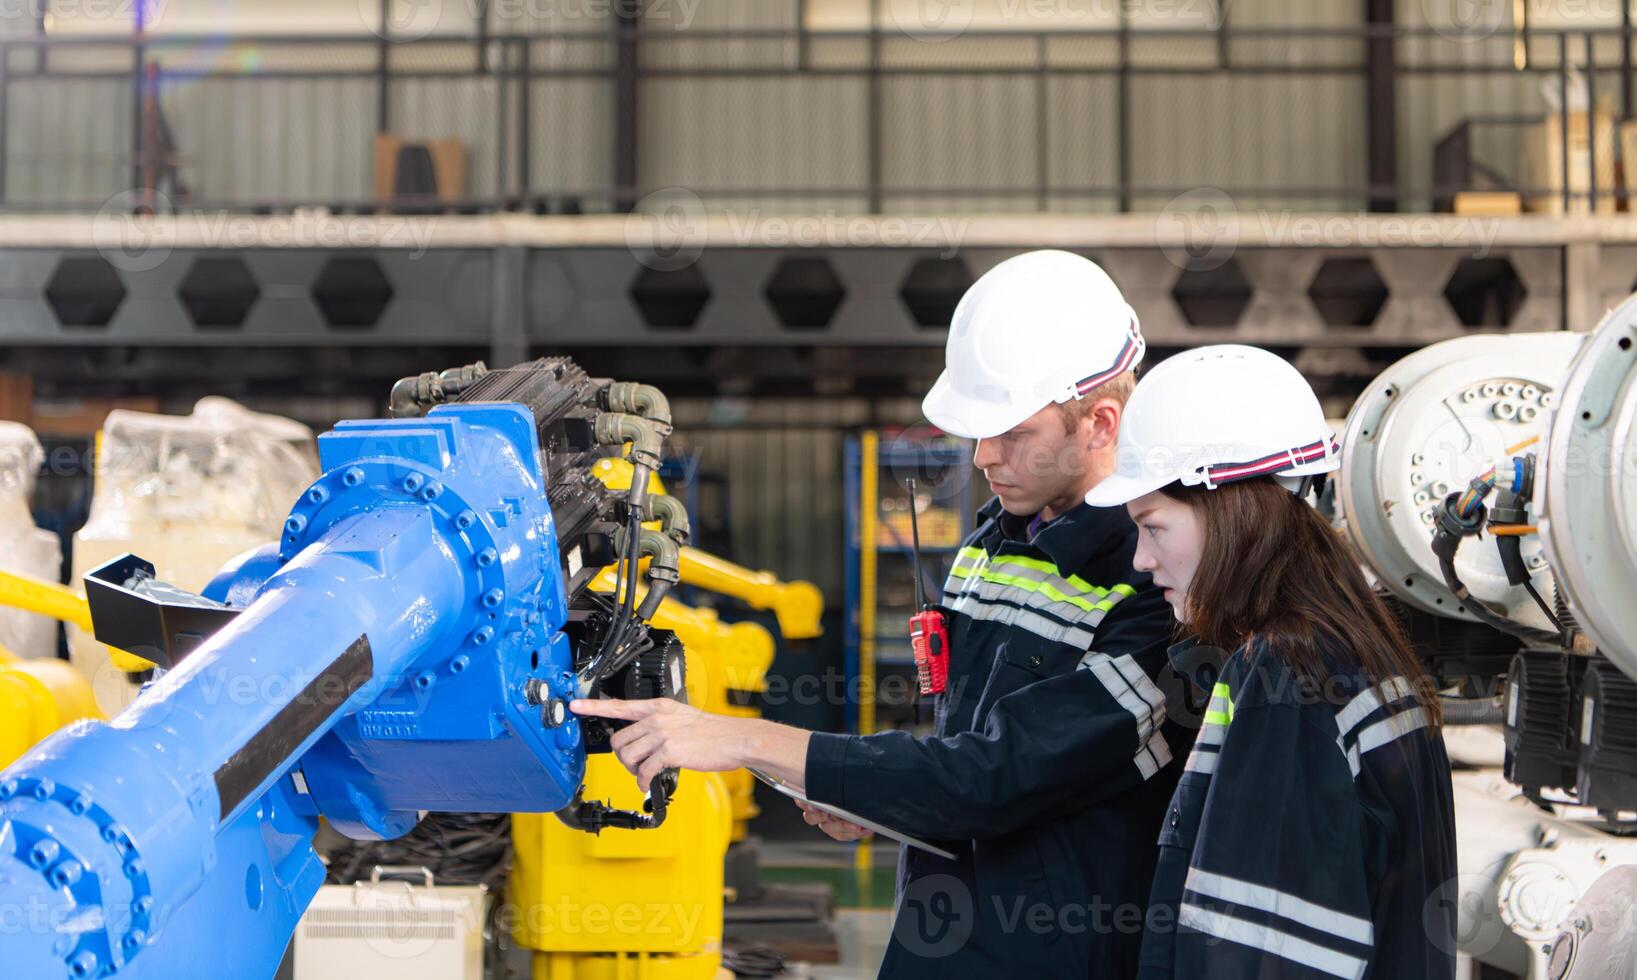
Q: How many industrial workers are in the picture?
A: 2